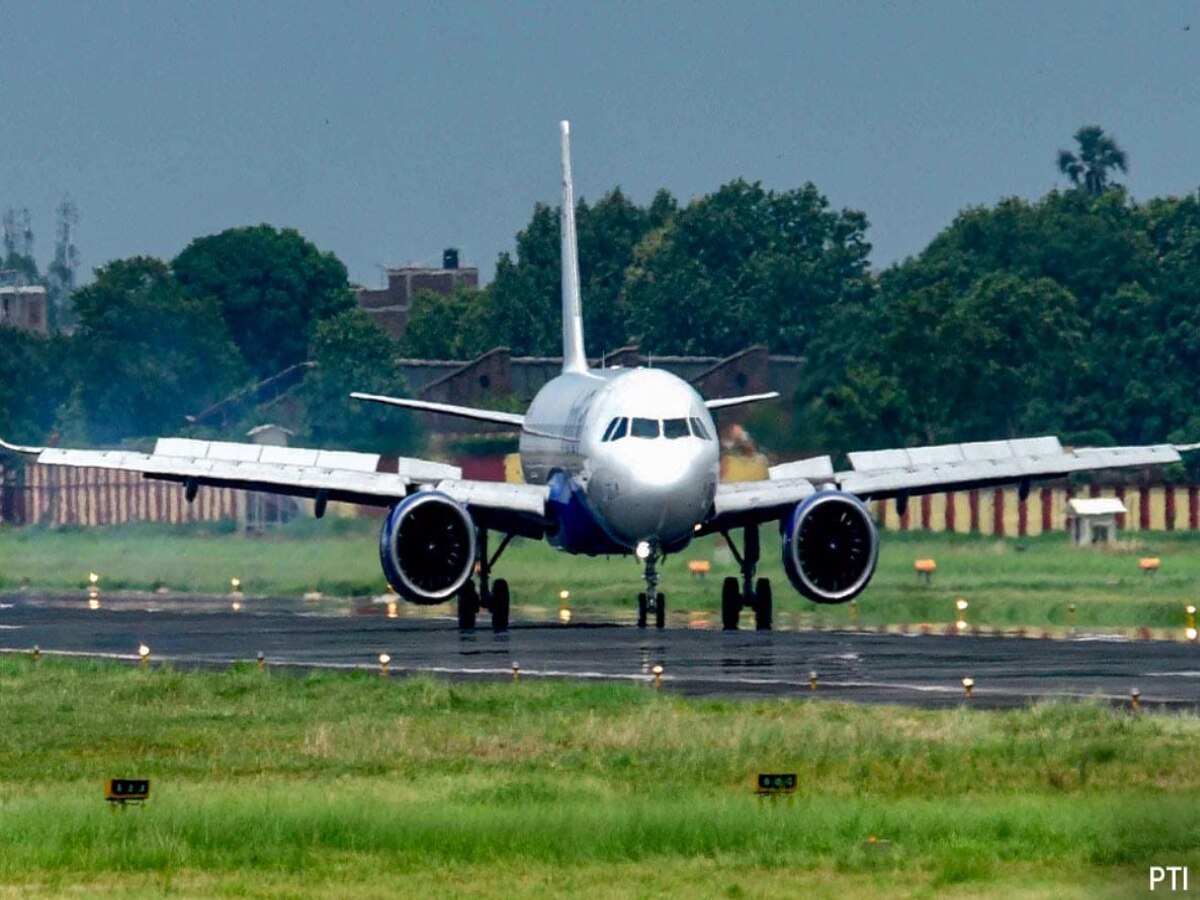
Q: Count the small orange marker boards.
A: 3